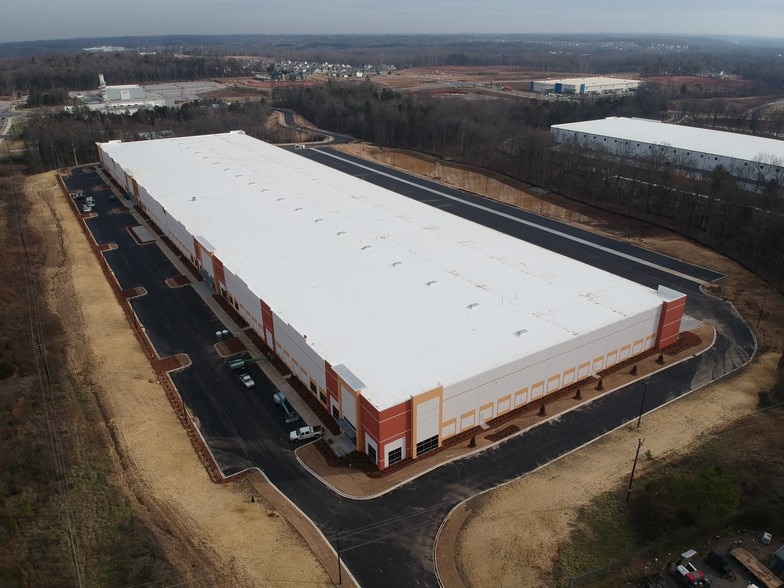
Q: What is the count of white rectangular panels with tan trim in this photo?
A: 14